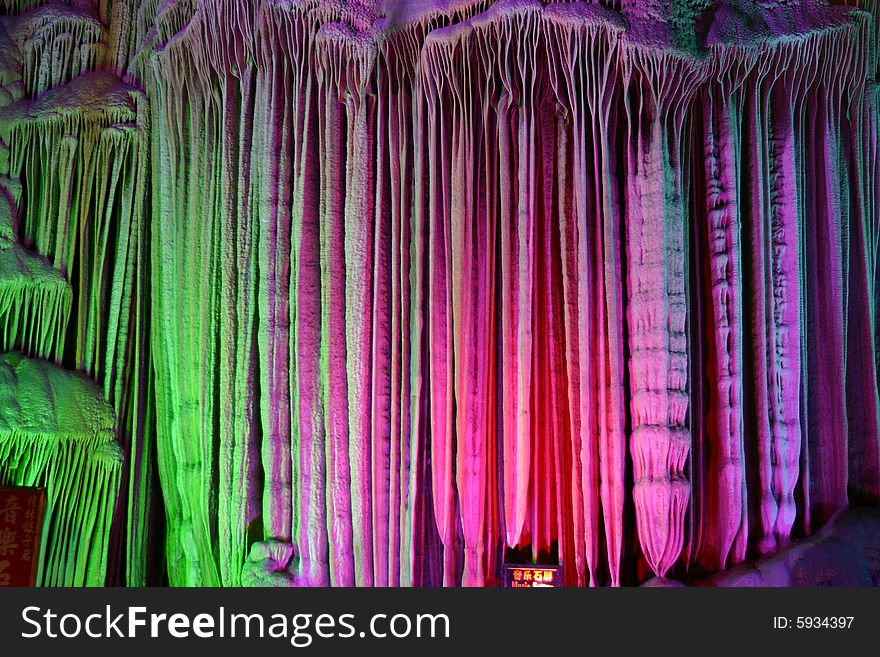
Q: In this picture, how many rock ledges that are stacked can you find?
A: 4